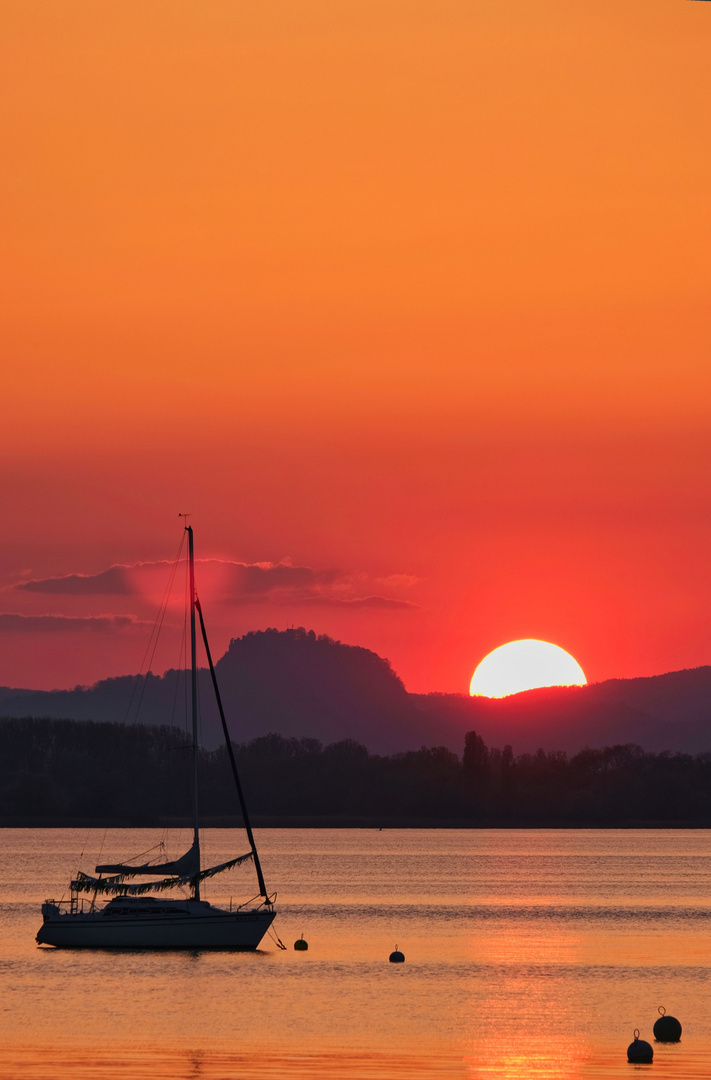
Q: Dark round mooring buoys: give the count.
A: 4